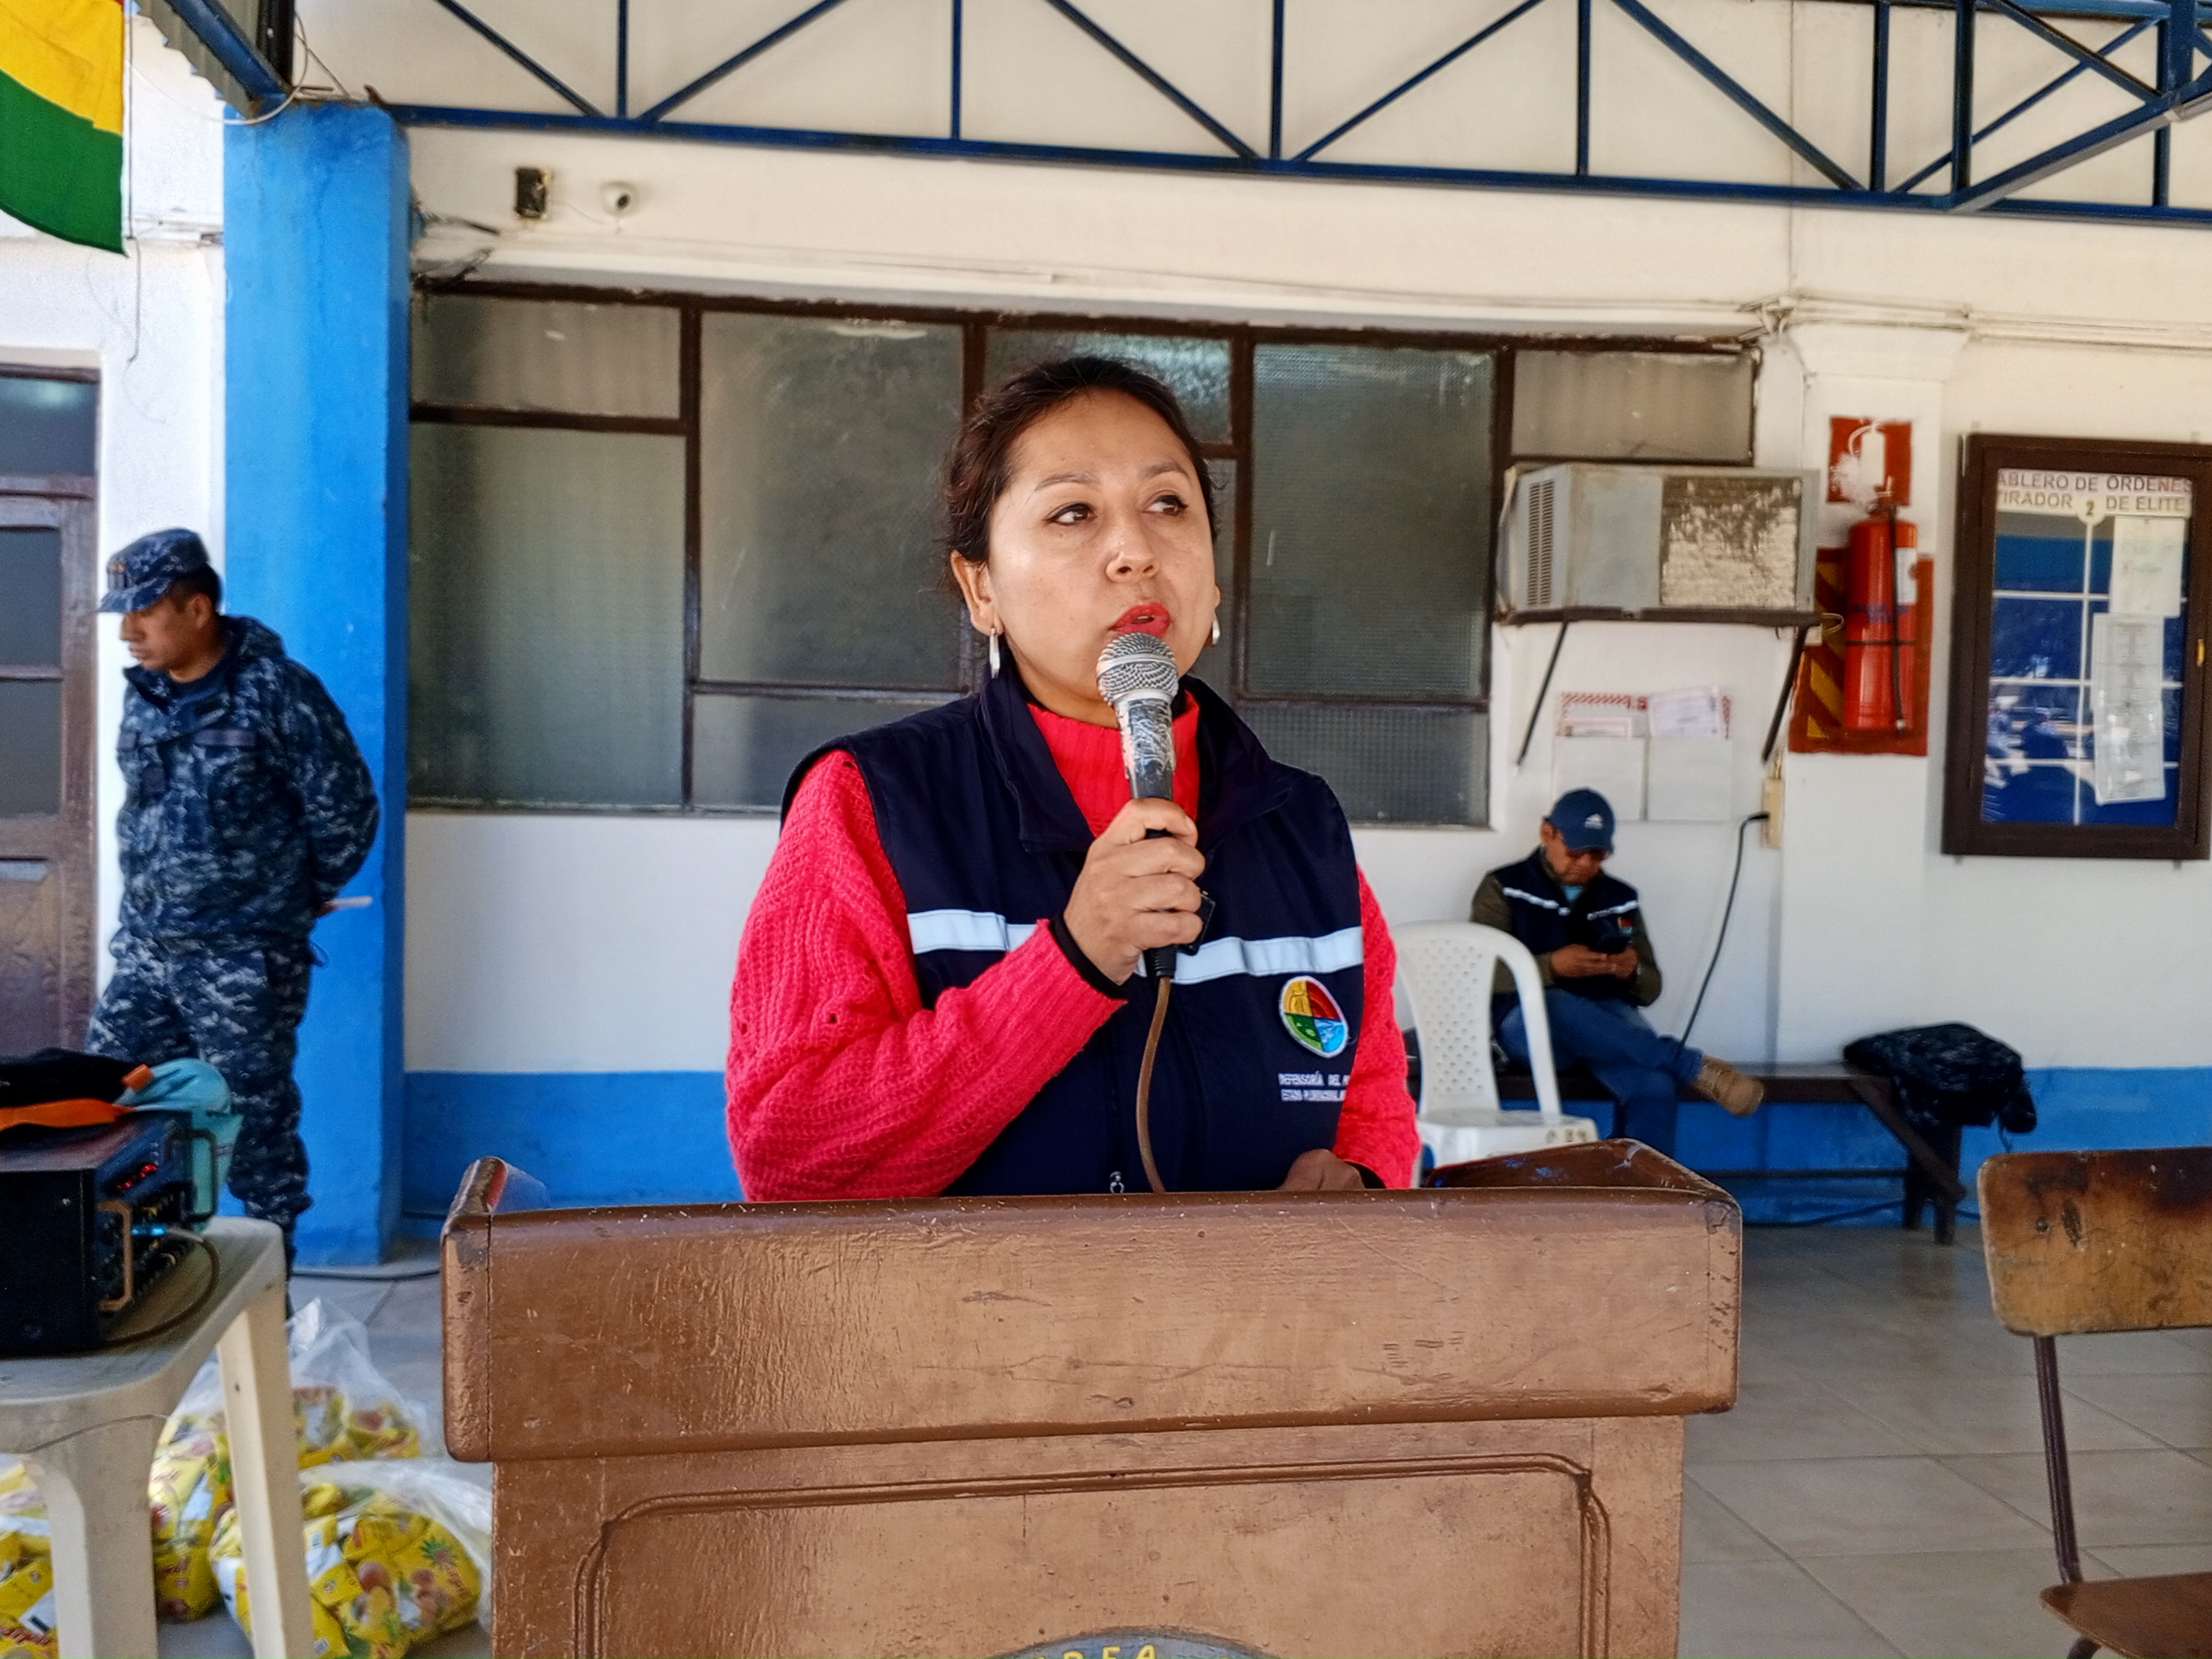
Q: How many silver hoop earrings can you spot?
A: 2